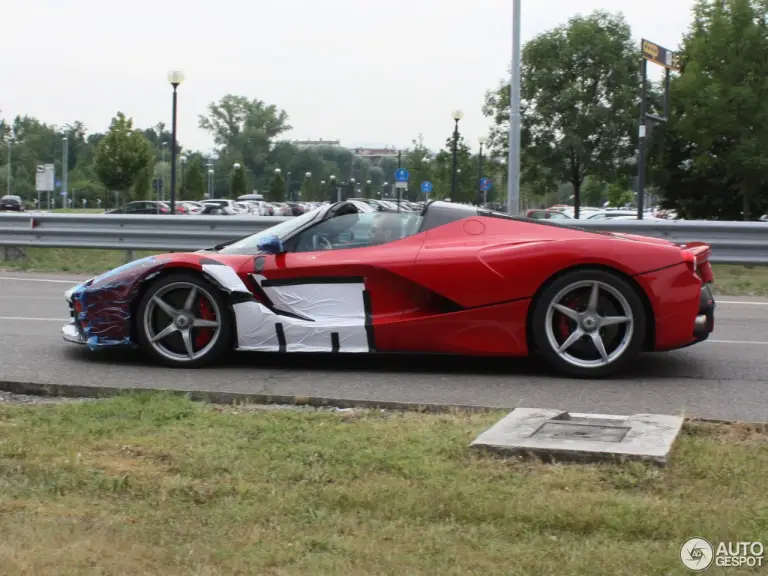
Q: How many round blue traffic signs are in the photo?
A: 3